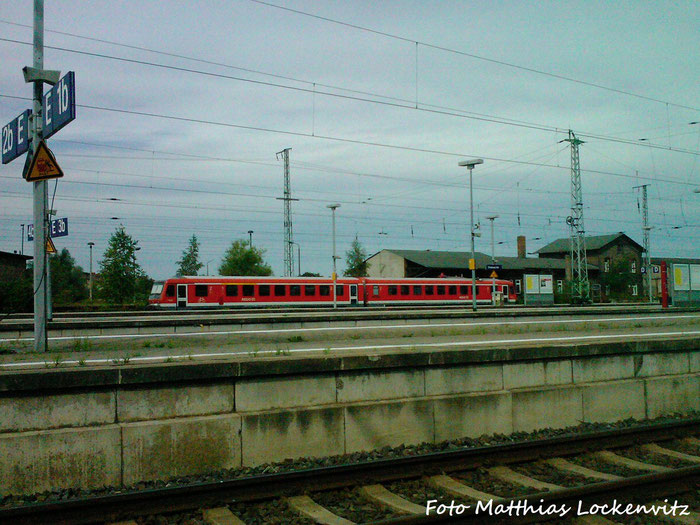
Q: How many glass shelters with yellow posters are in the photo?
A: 2